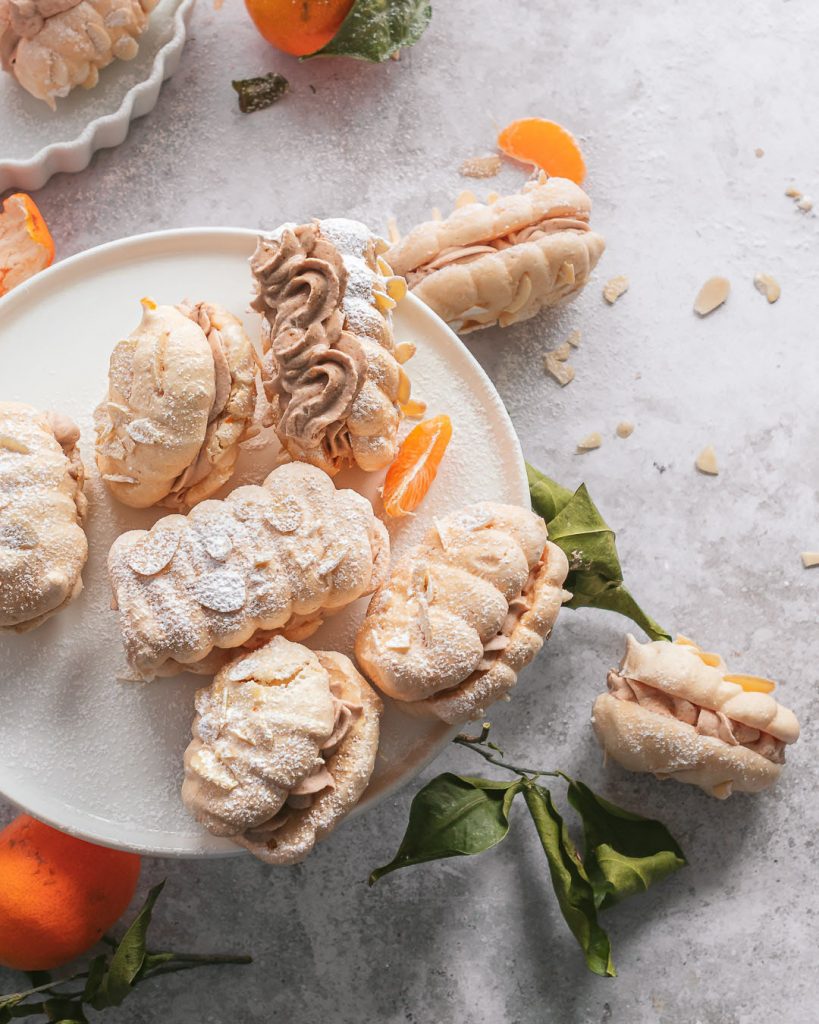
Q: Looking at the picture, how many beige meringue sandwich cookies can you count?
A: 9